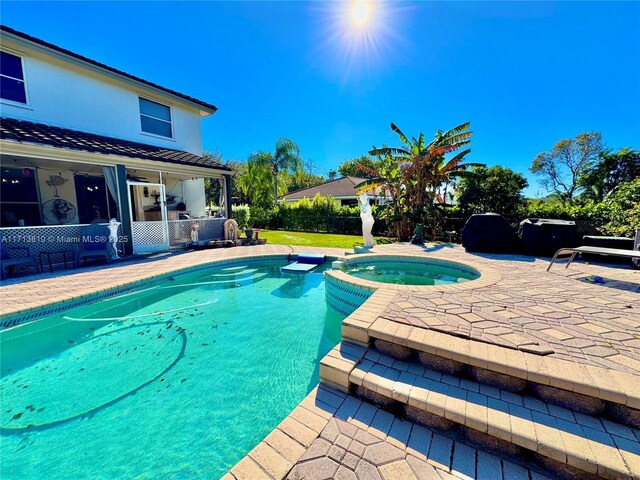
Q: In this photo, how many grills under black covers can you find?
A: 2